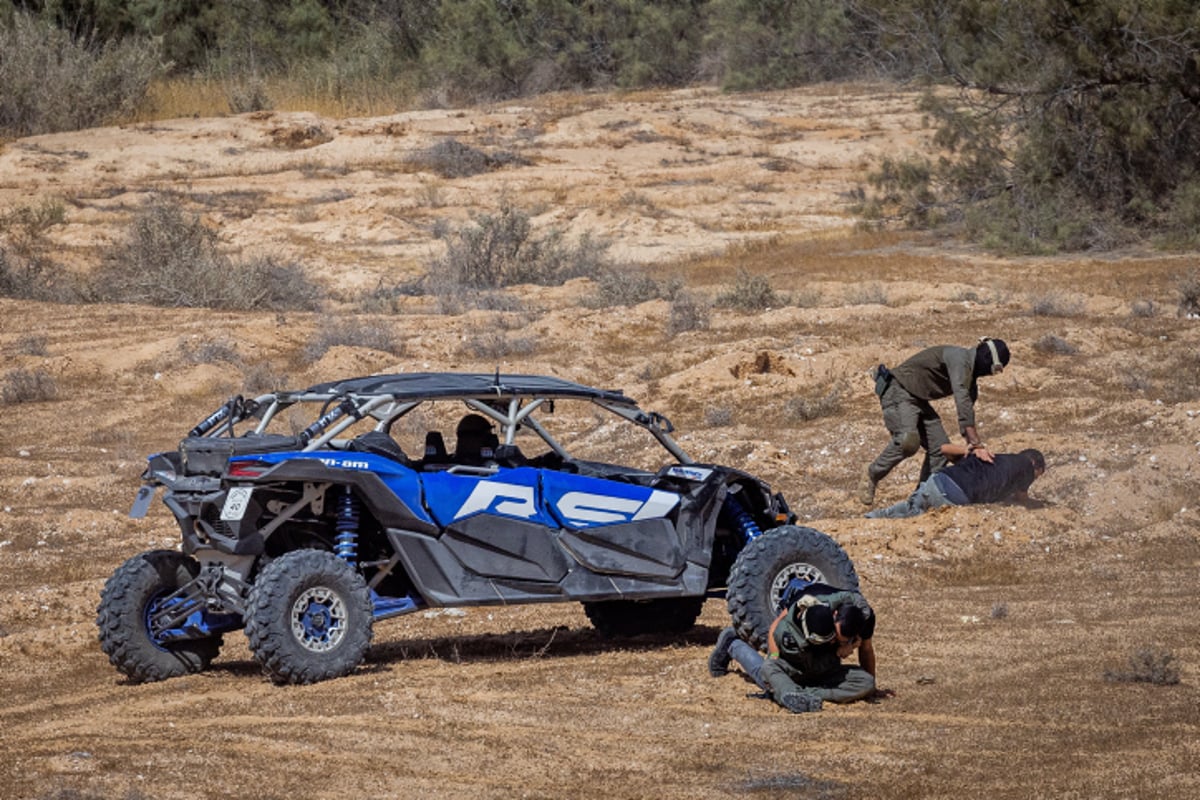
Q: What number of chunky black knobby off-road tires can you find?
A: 4